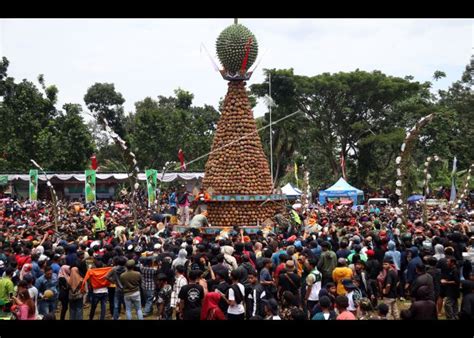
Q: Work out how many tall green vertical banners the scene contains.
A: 3